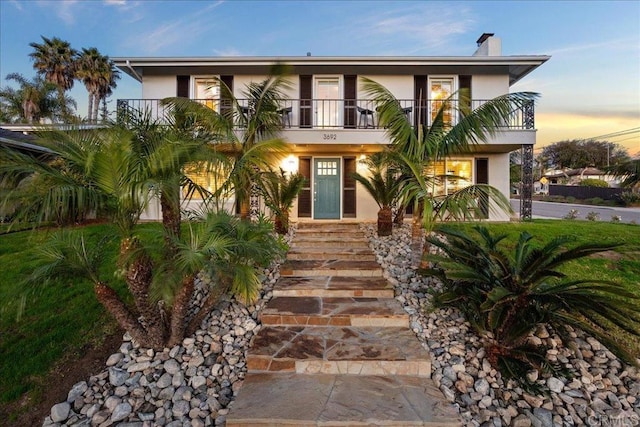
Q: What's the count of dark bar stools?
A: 4